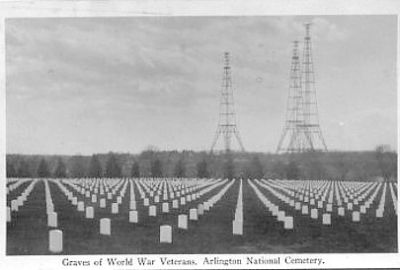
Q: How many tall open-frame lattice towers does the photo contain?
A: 3